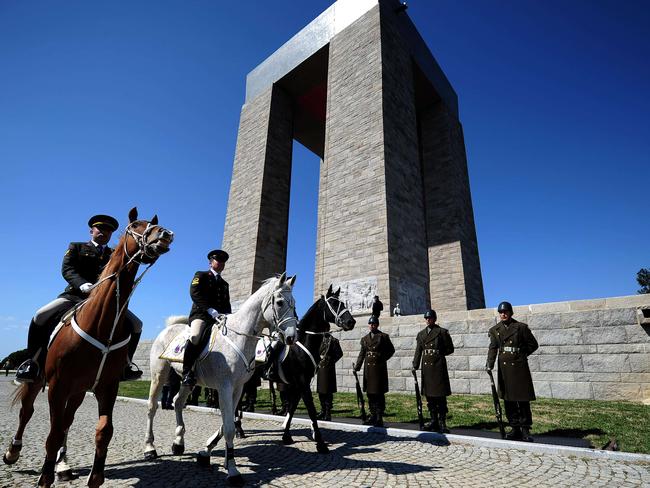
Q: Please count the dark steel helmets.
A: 3